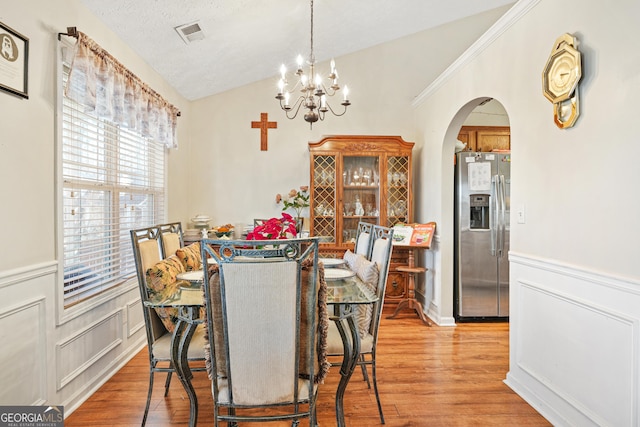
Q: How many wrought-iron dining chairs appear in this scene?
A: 6